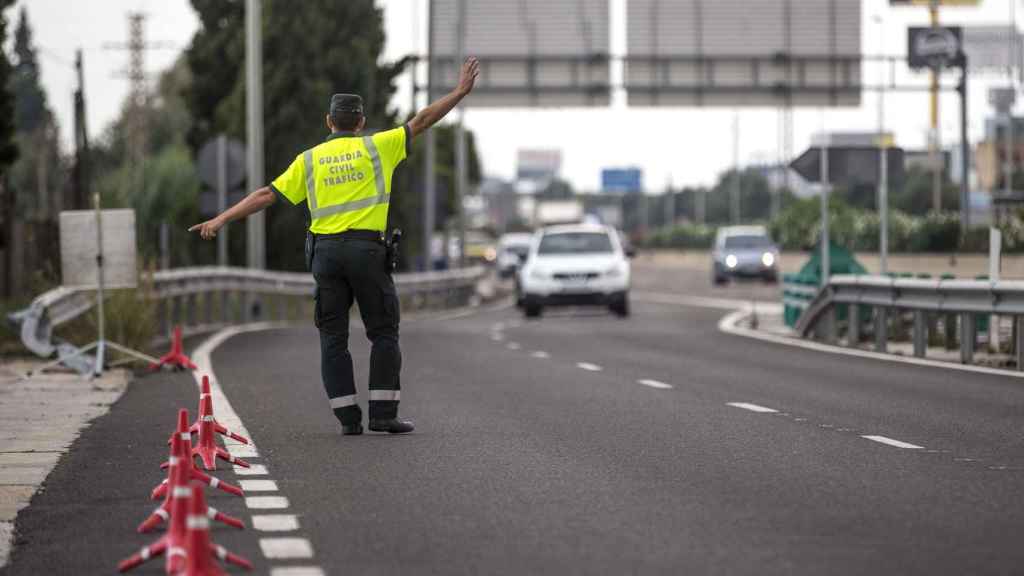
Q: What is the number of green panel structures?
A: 1